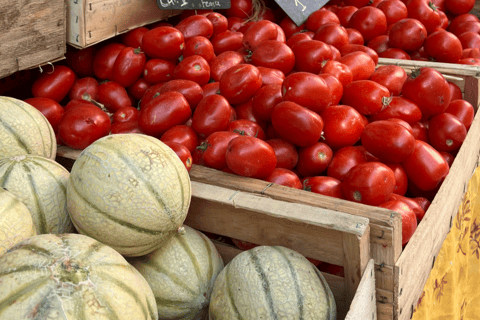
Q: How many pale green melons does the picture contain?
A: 7